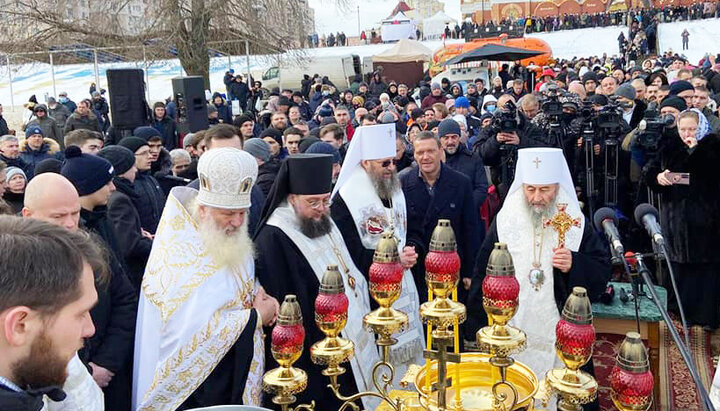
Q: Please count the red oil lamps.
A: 7